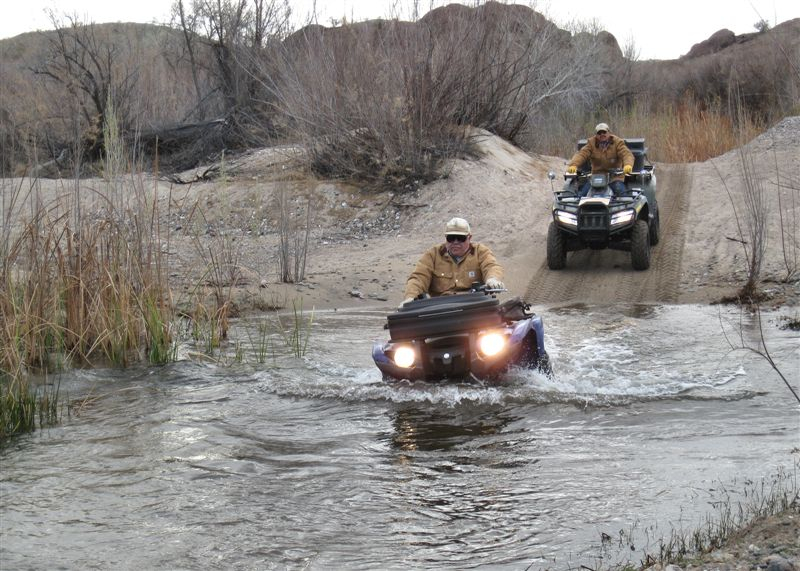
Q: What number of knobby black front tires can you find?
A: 2